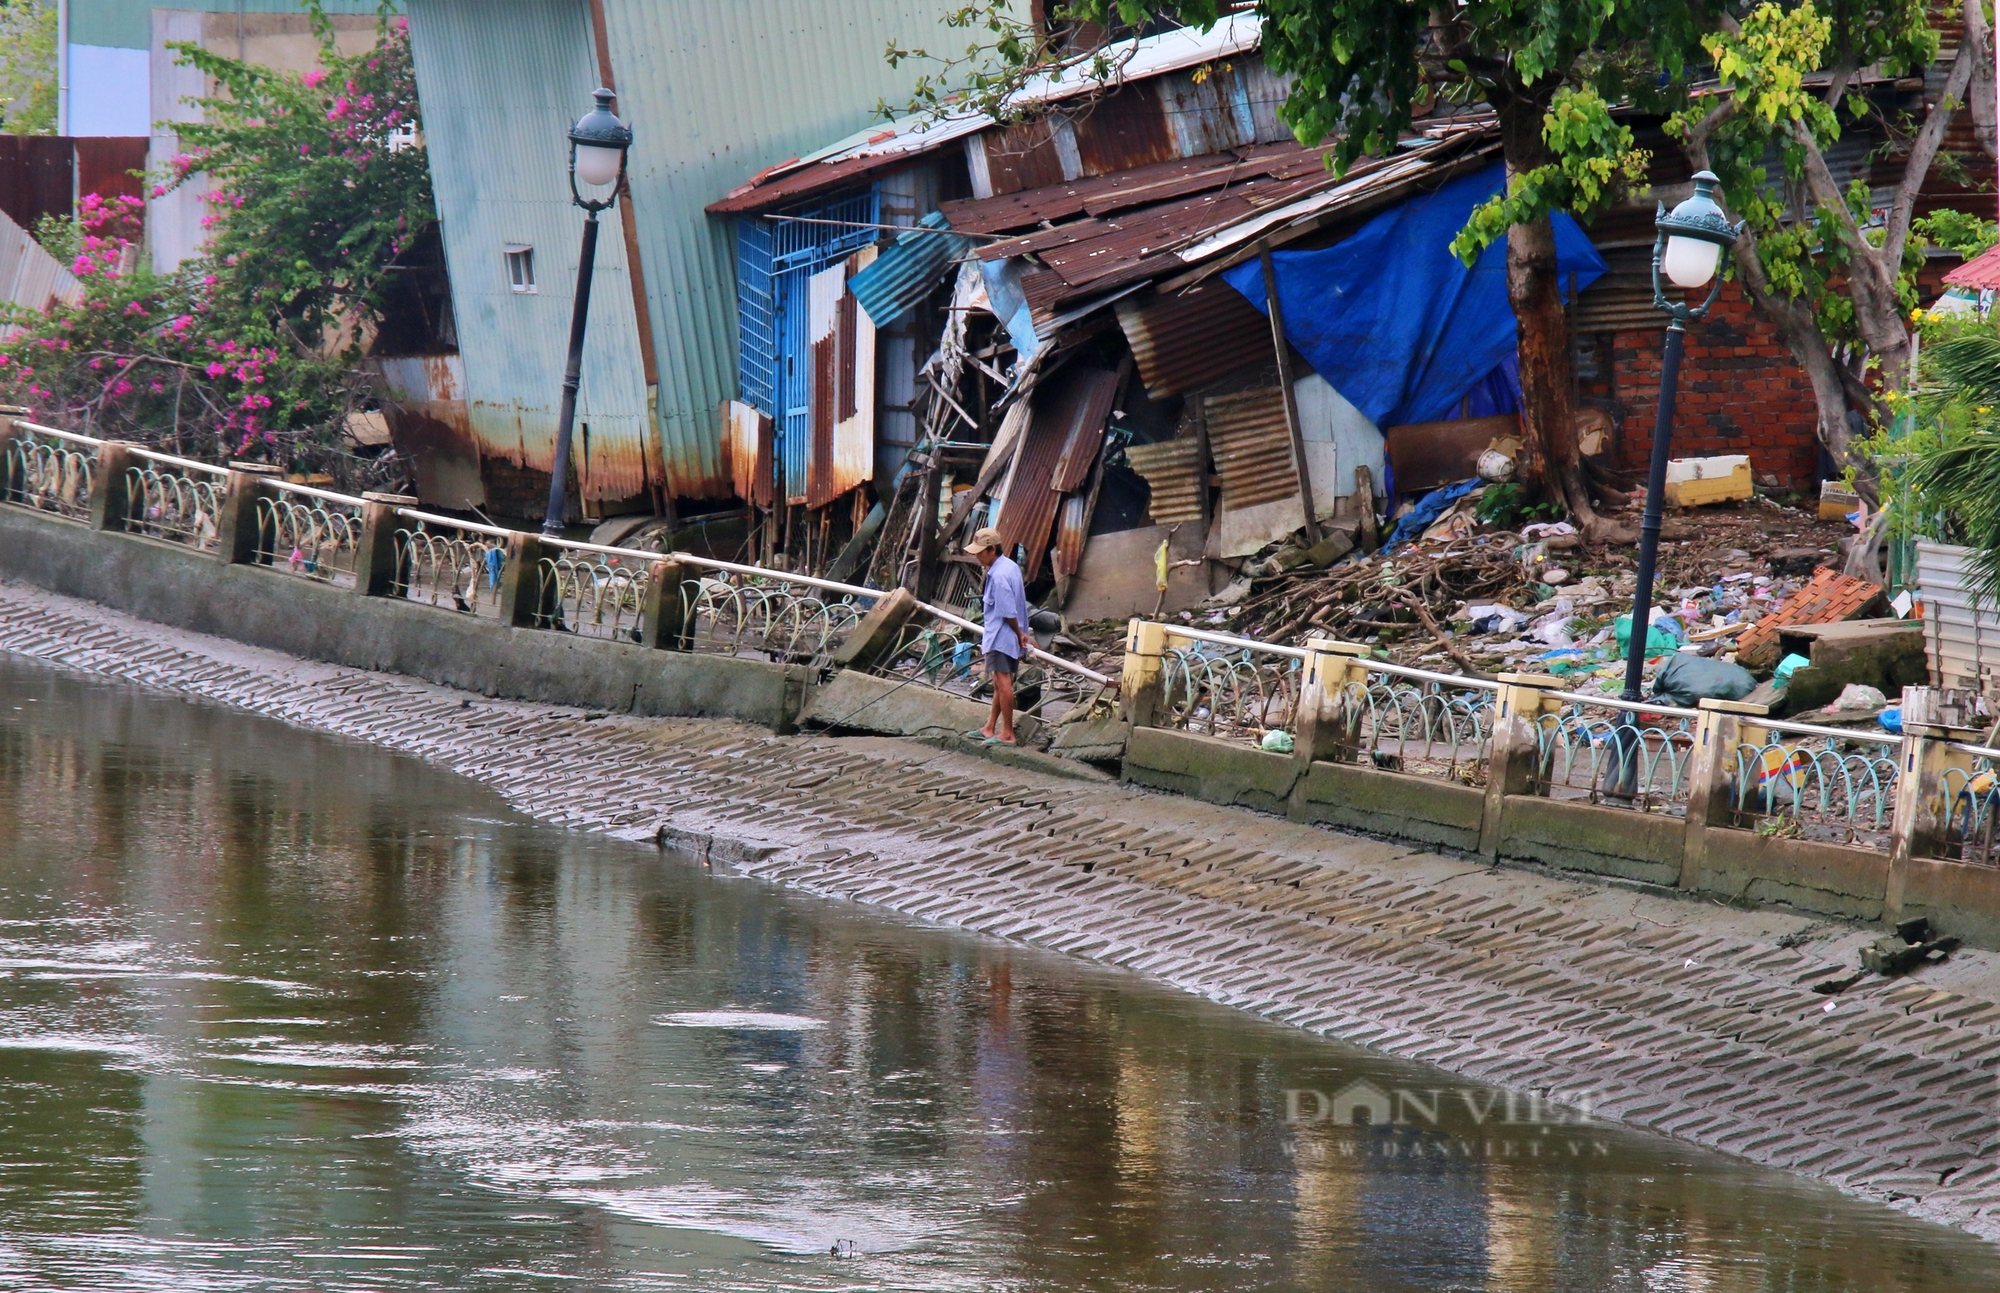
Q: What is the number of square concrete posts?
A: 12